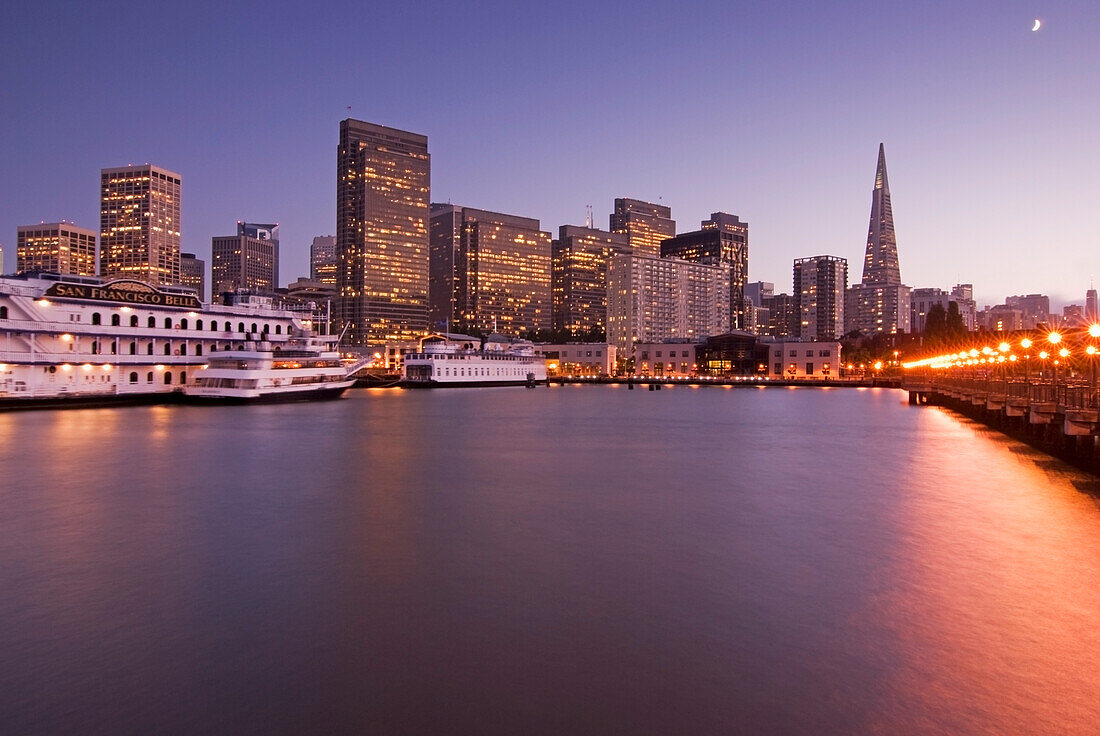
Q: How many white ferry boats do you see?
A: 3